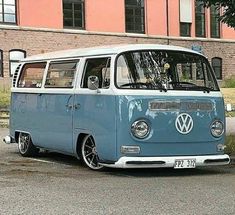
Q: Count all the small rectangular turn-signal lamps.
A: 2